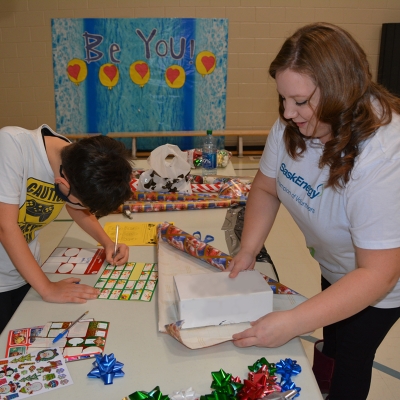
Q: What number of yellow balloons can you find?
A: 5